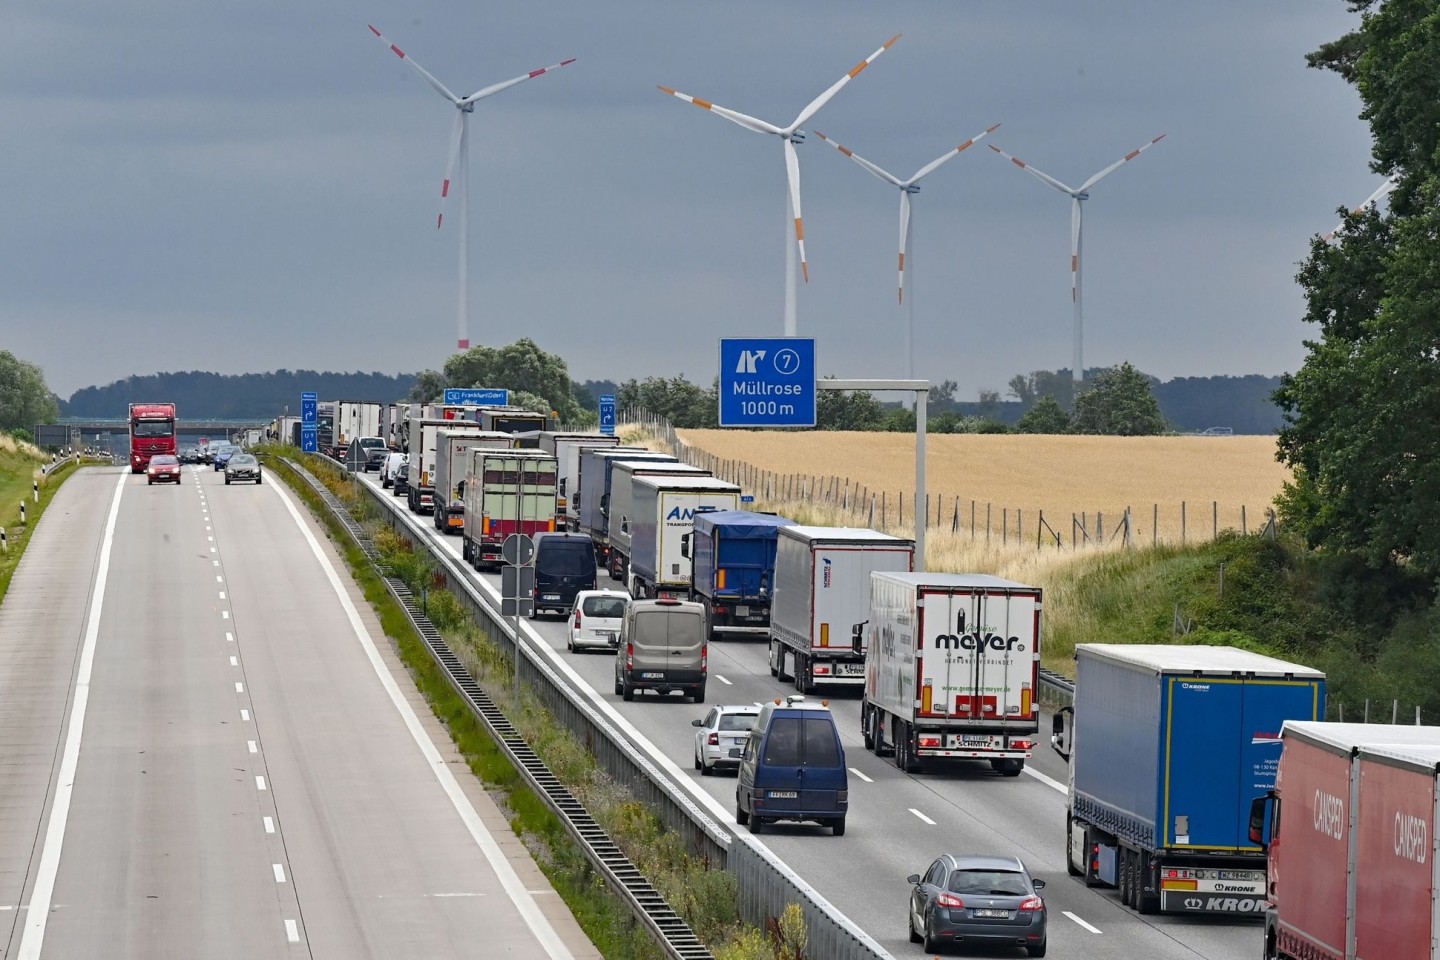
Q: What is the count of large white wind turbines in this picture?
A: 4